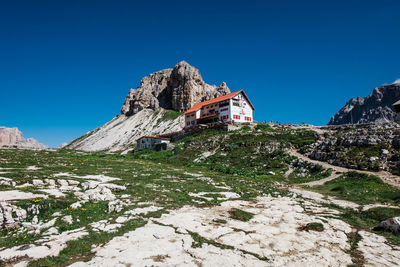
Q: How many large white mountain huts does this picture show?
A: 1